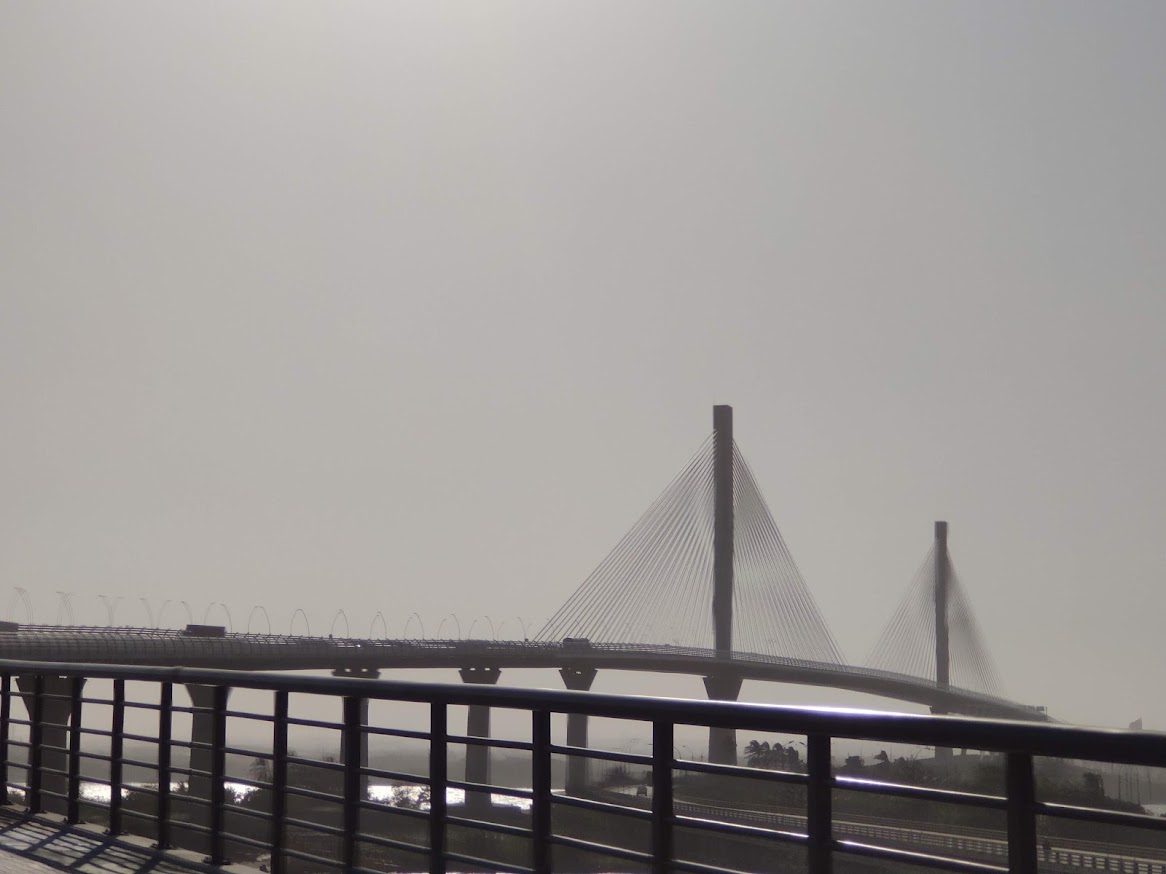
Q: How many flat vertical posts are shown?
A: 13